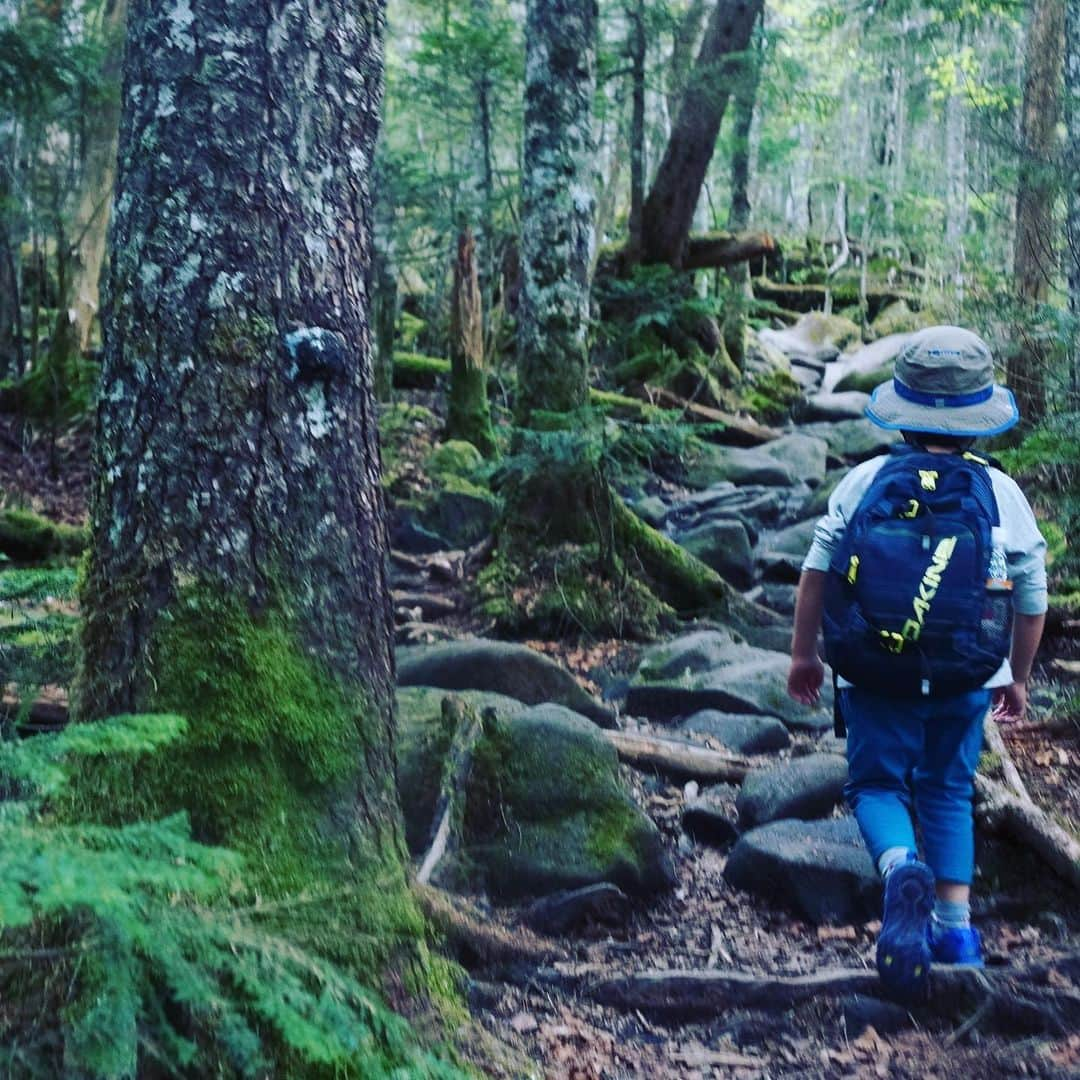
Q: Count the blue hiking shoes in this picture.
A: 2